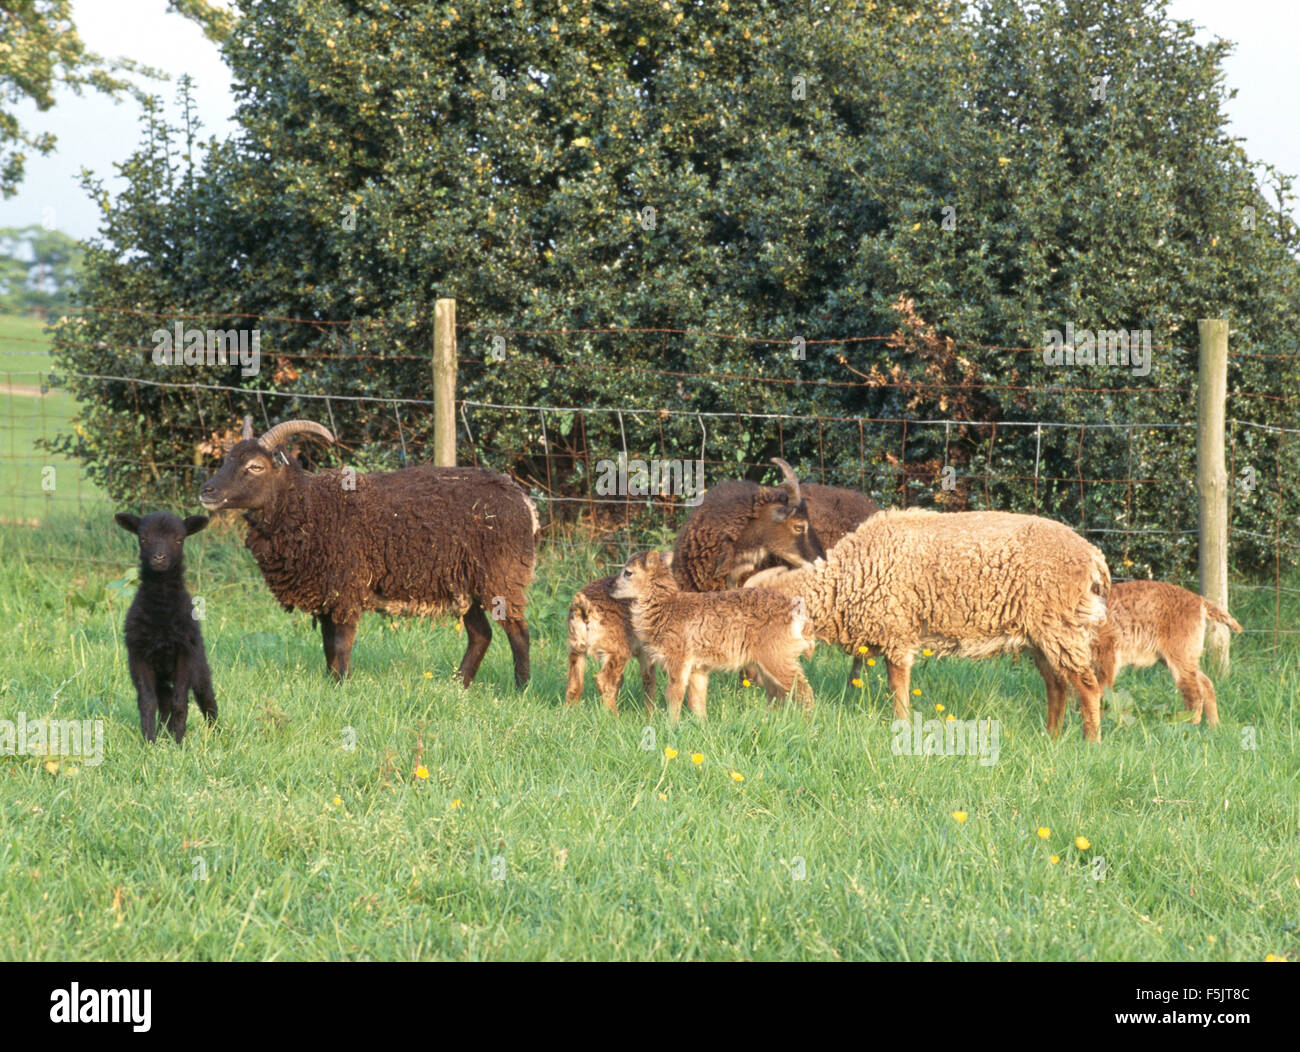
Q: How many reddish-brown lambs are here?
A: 3